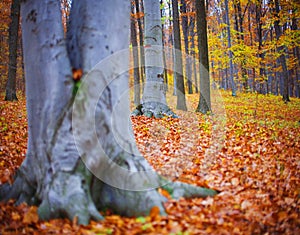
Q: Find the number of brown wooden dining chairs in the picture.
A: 0